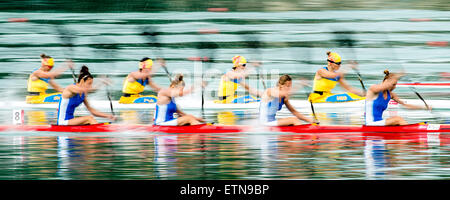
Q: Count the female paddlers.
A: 8